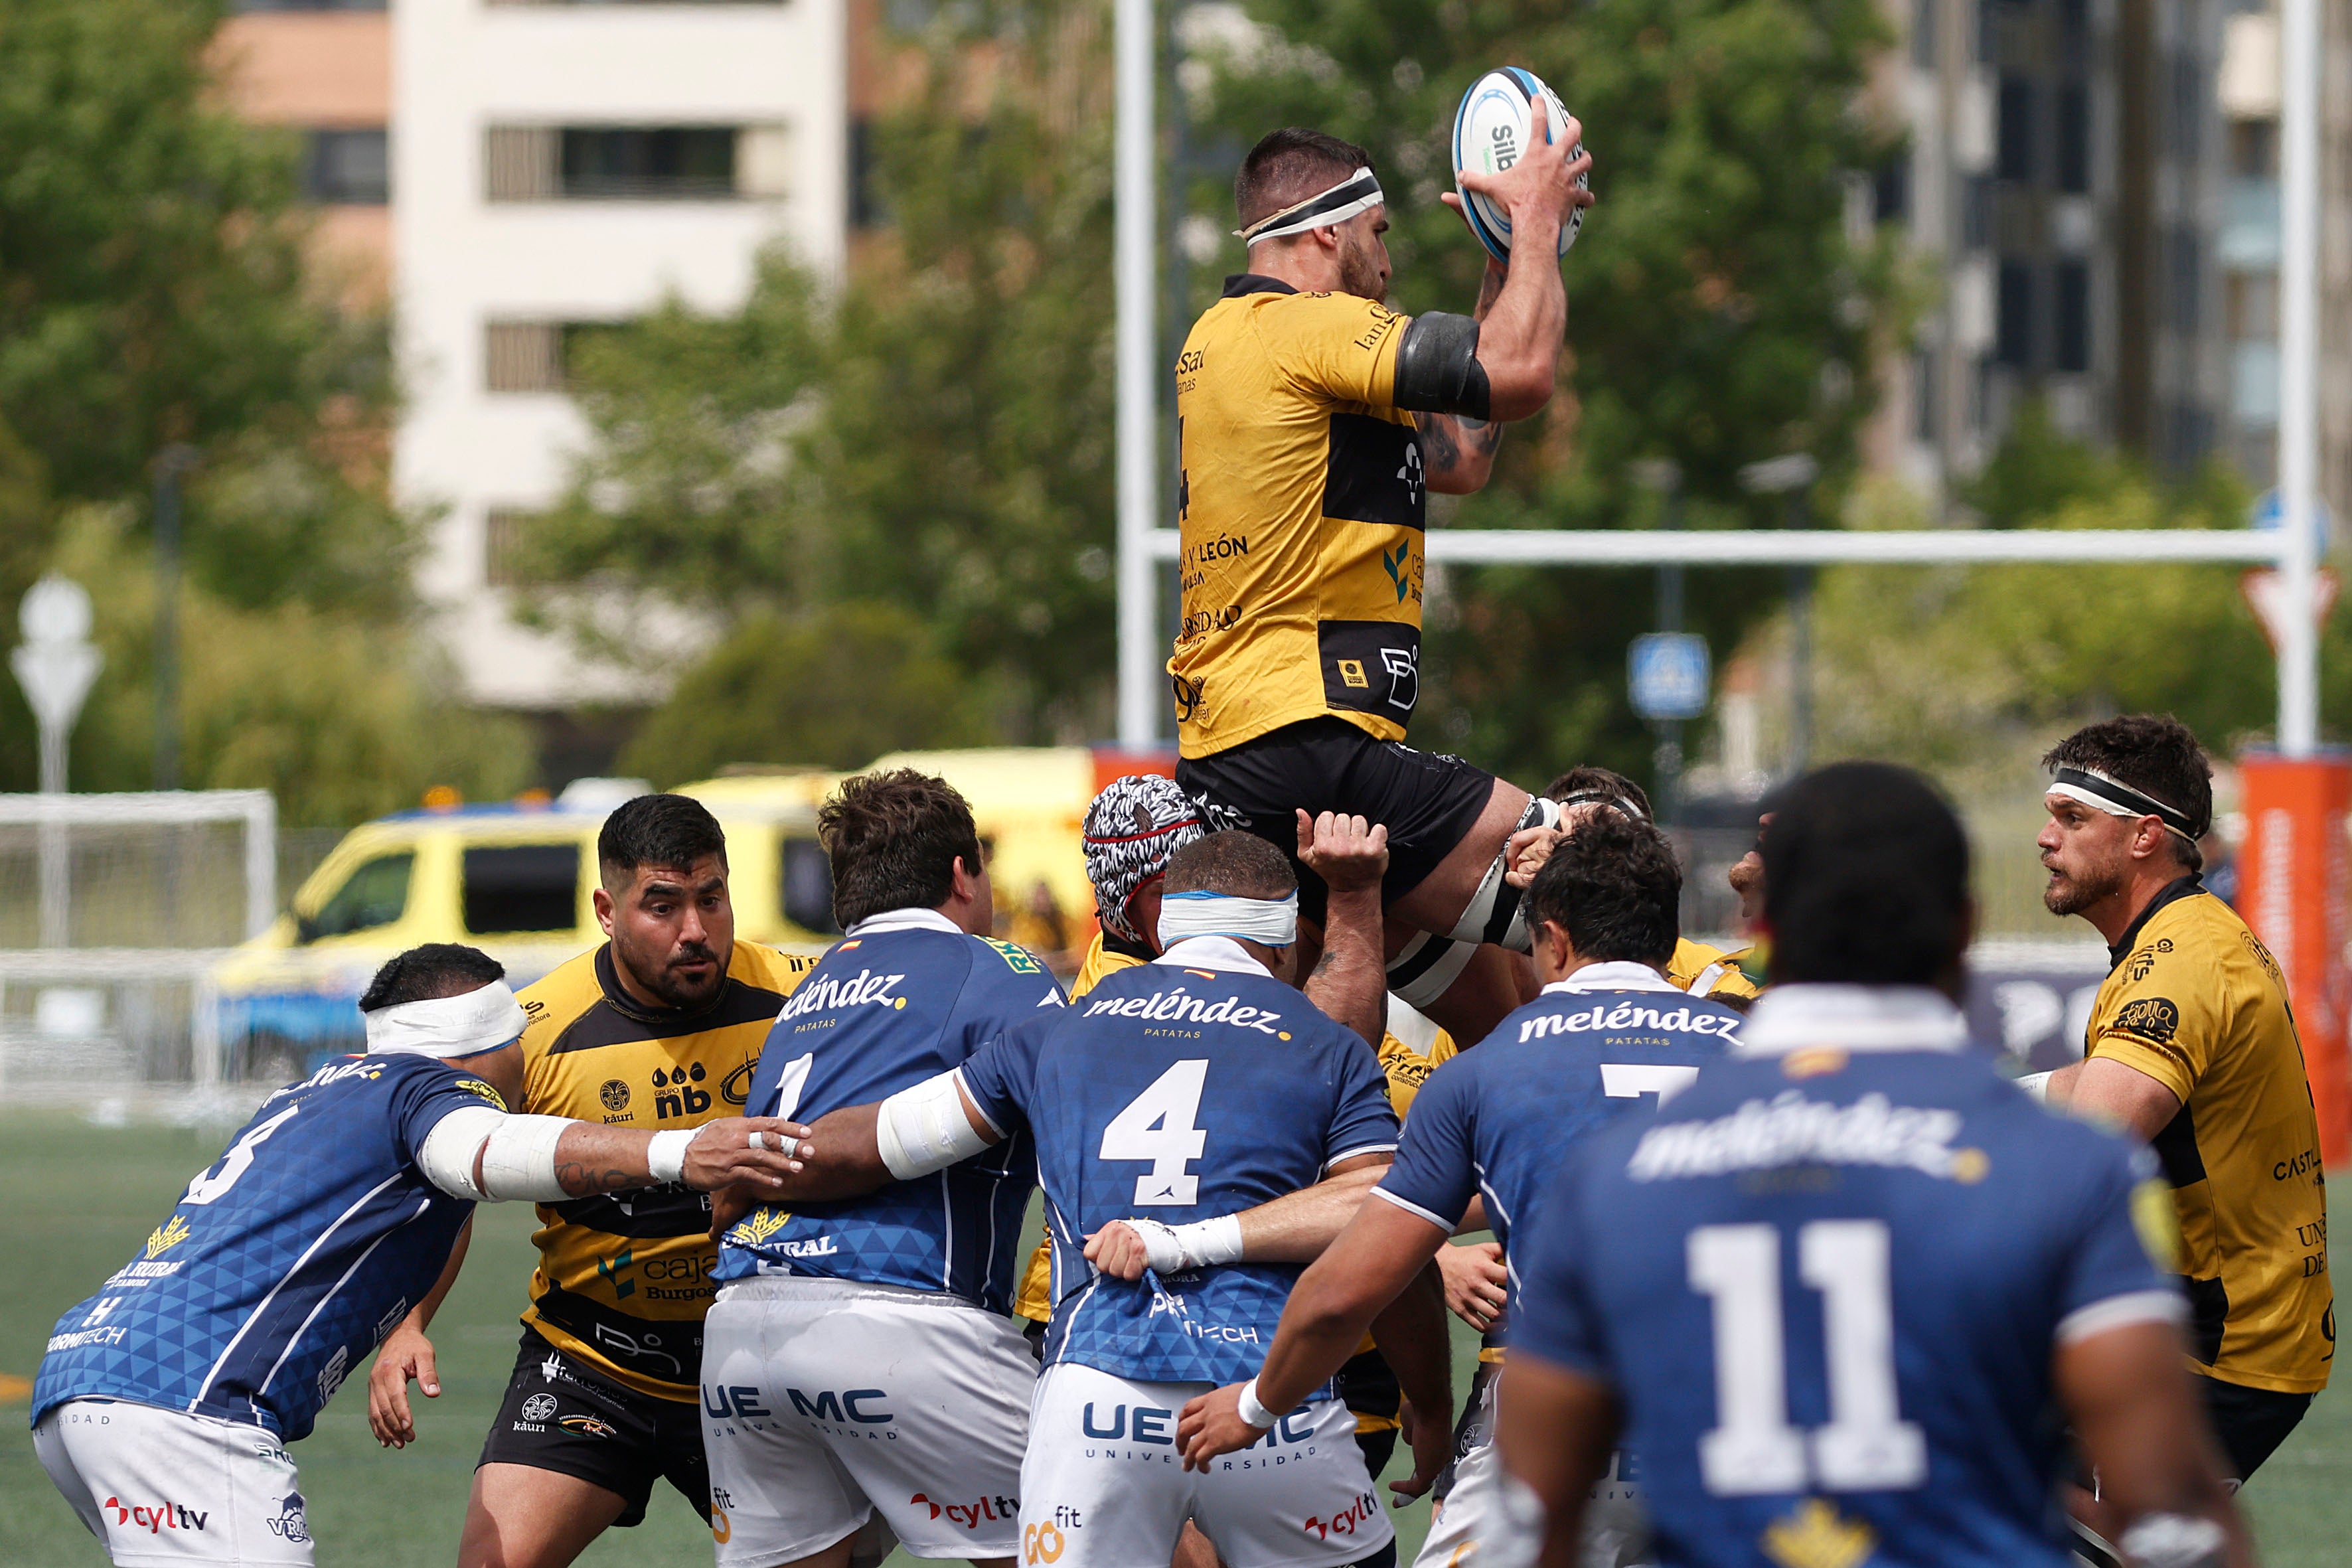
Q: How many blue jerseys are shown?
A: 5